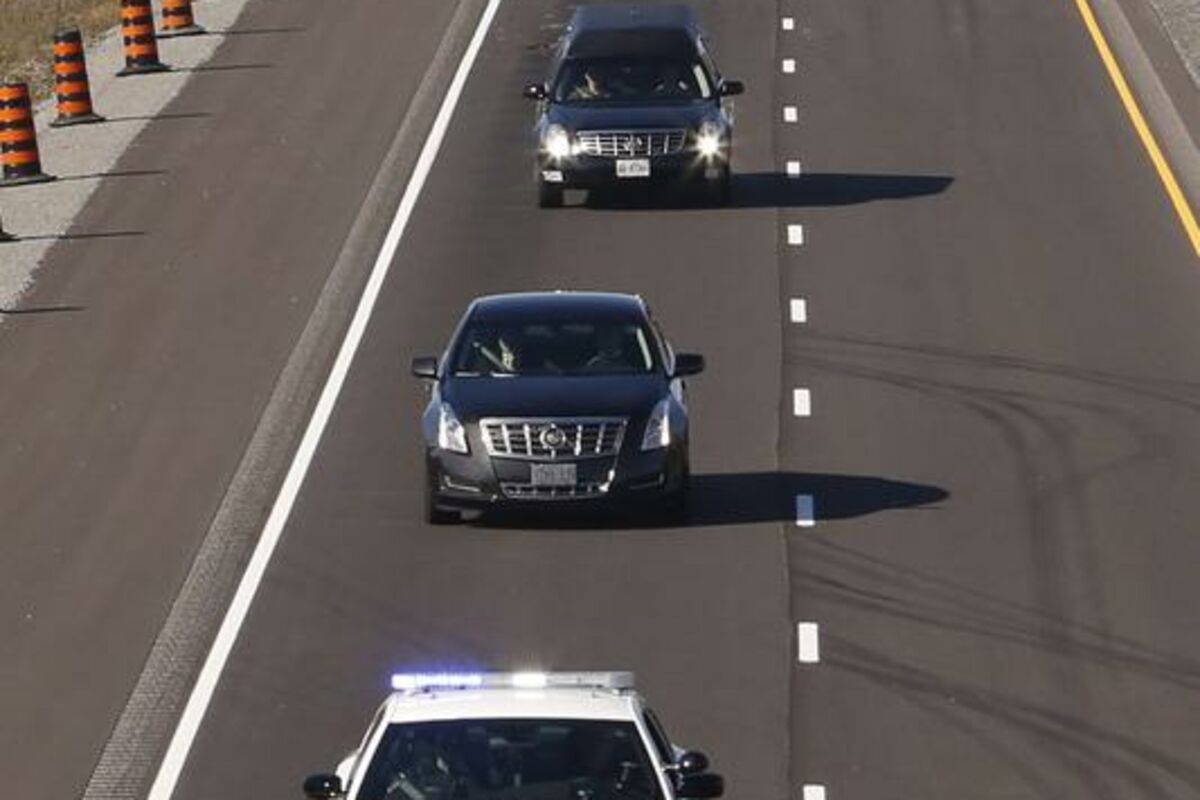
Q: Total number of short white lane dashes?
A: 10